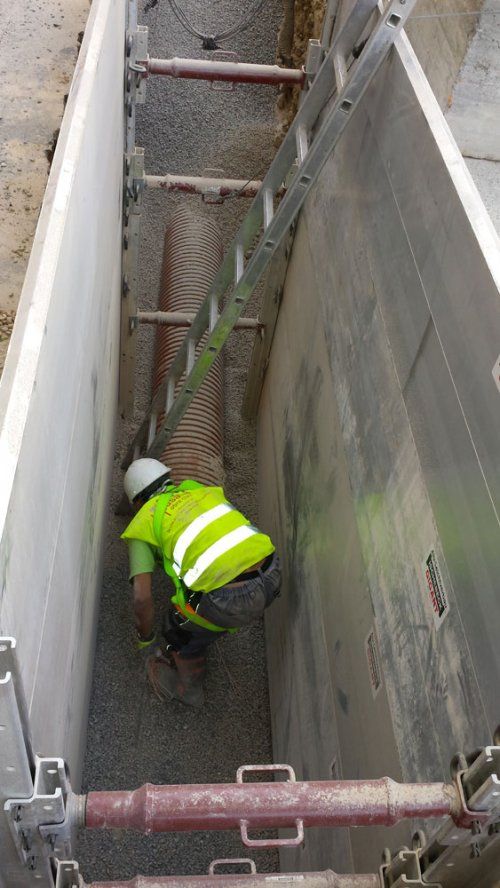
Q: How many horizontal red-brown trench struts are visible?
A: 5